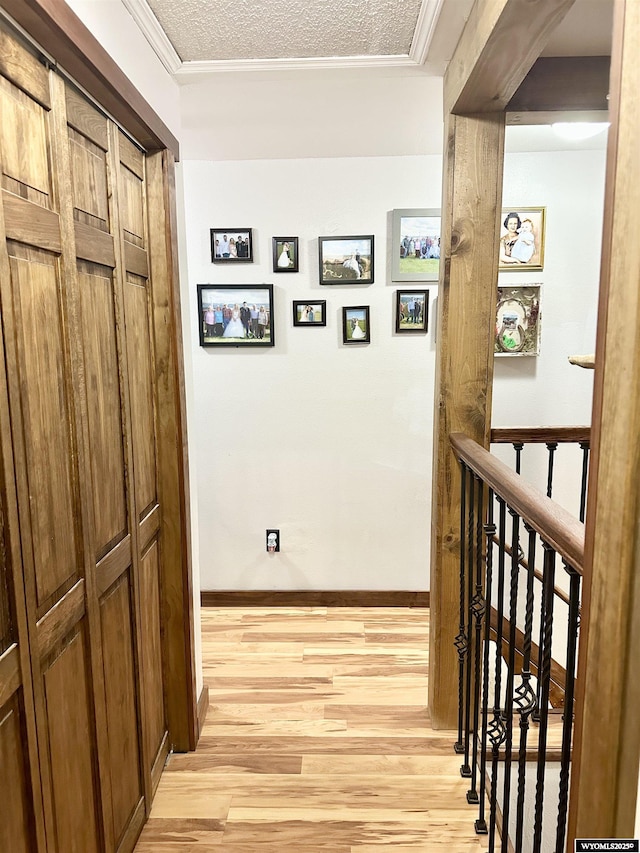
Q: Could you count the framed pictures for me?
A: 10